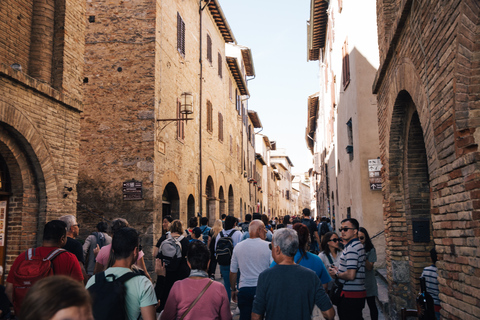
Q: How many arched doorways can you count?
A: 7